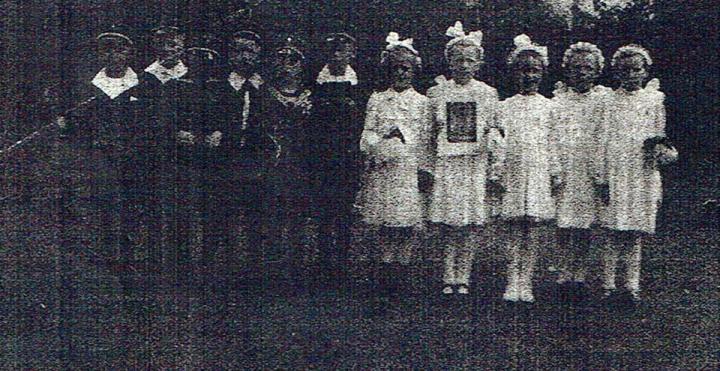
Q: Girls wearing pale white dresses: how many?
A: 5